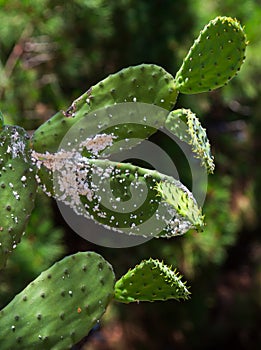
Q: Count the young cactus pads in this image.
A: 4